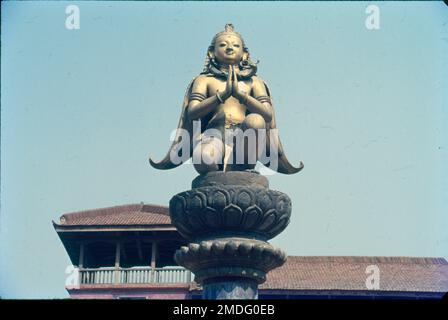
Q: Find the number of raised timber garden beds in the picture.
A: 0